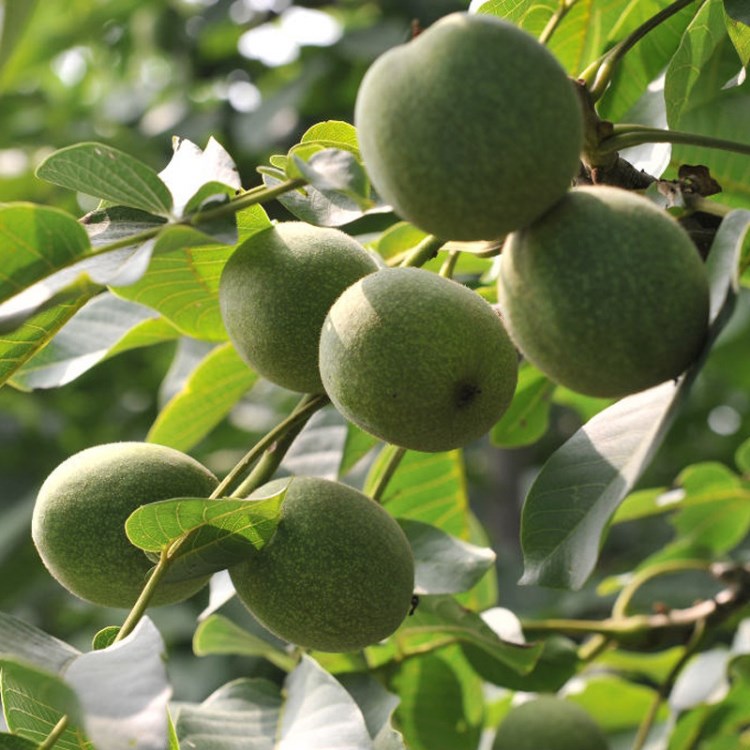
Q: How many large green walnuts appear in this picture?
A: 6